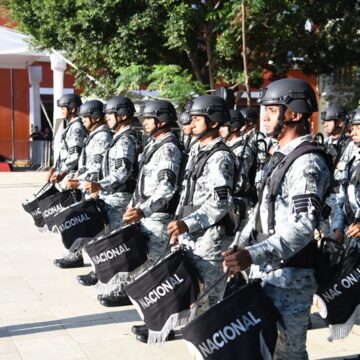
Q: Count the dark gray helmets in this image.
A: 11